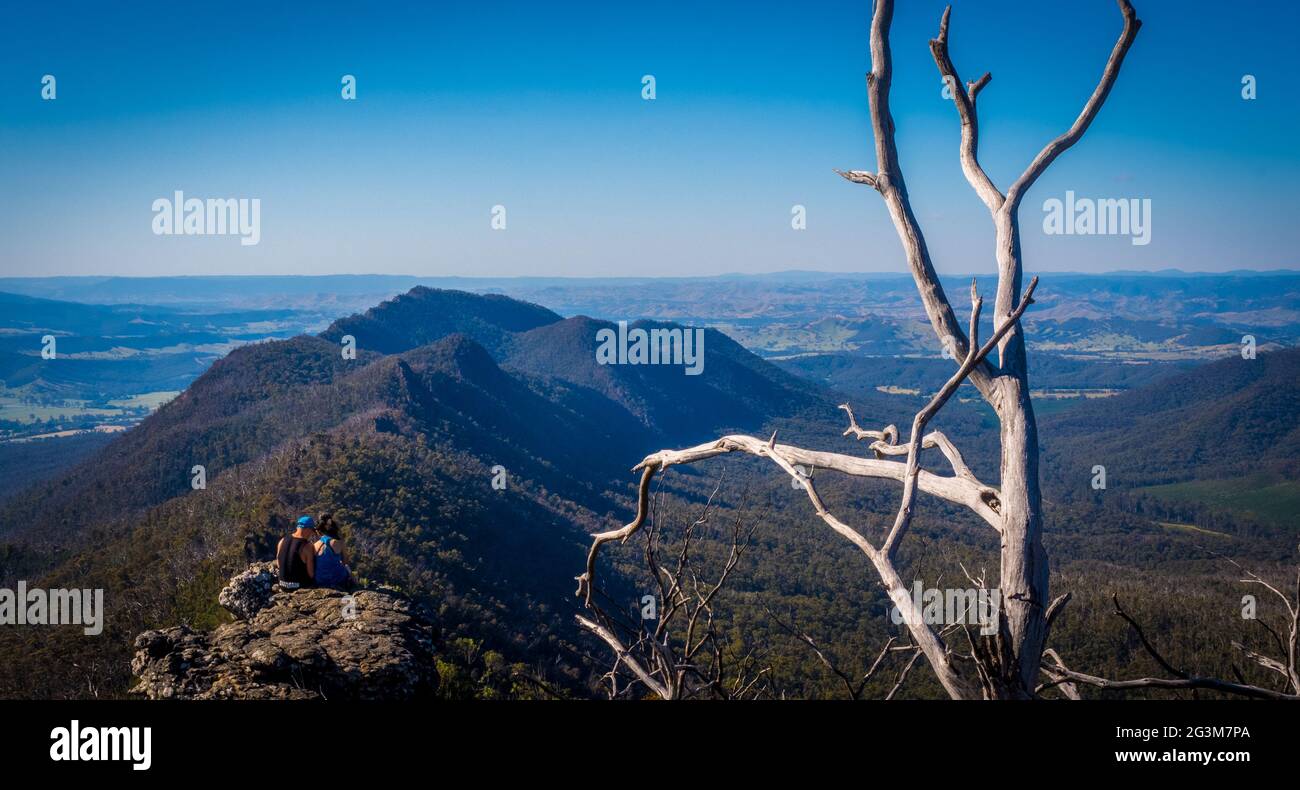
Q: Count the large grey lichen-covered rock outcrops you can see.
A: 1